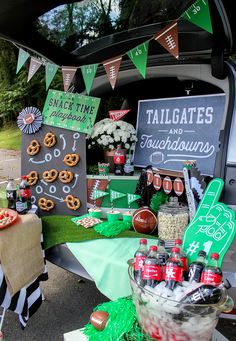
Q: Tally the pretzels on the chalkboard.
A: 8